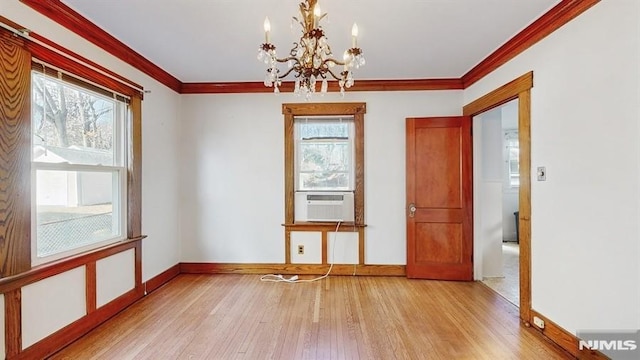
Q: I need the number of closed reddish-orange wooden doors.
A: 0